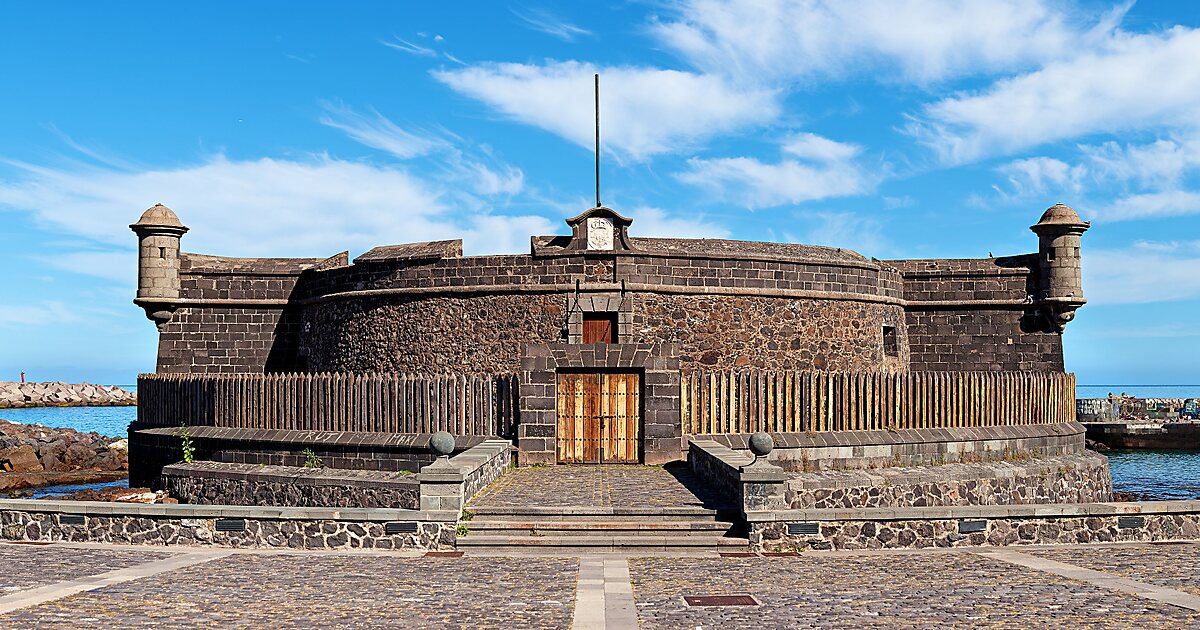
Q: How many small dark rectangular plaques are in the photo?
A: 6